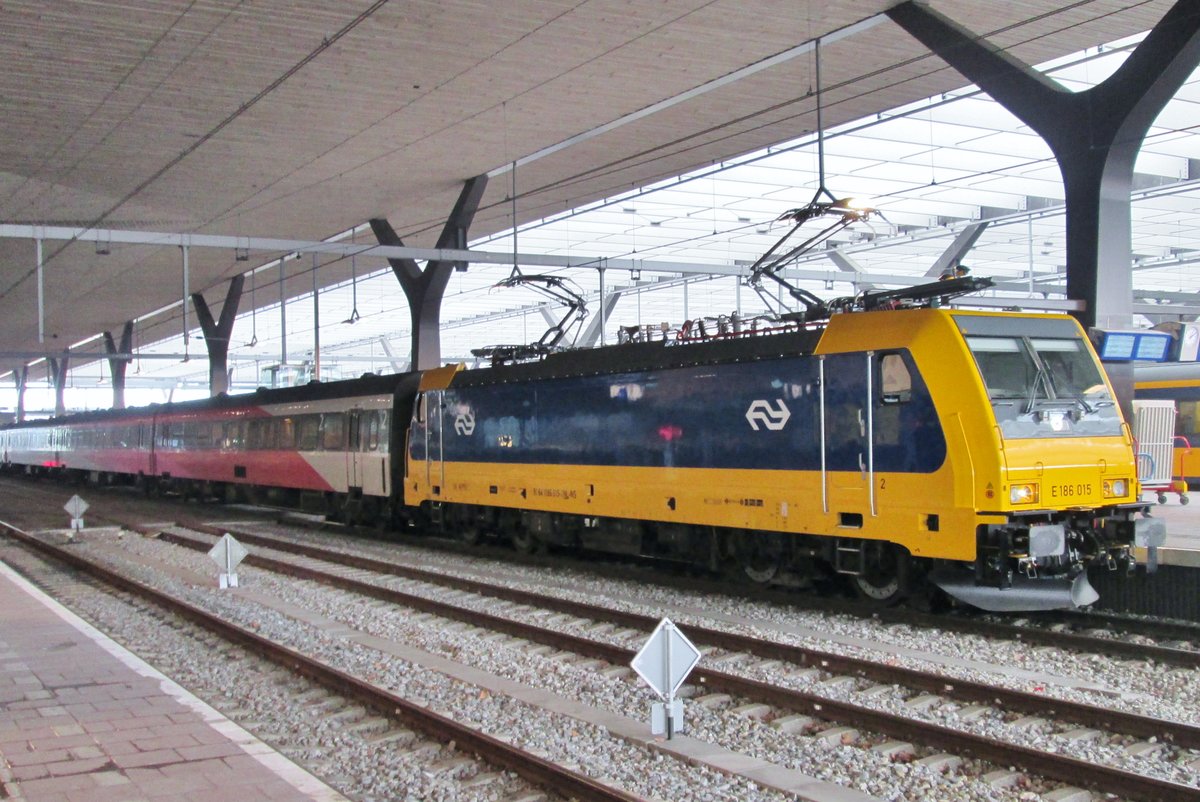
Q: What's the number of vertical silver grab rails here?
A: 4